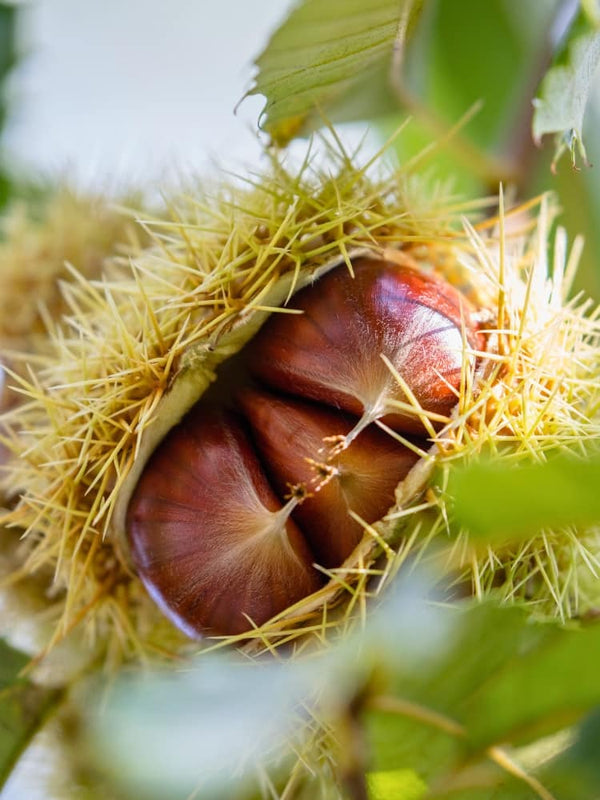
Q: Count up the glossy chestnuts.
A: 3